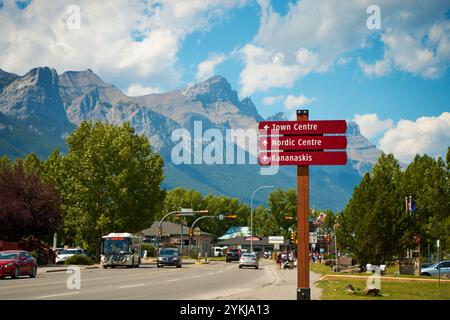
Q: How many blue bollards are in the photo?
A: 0